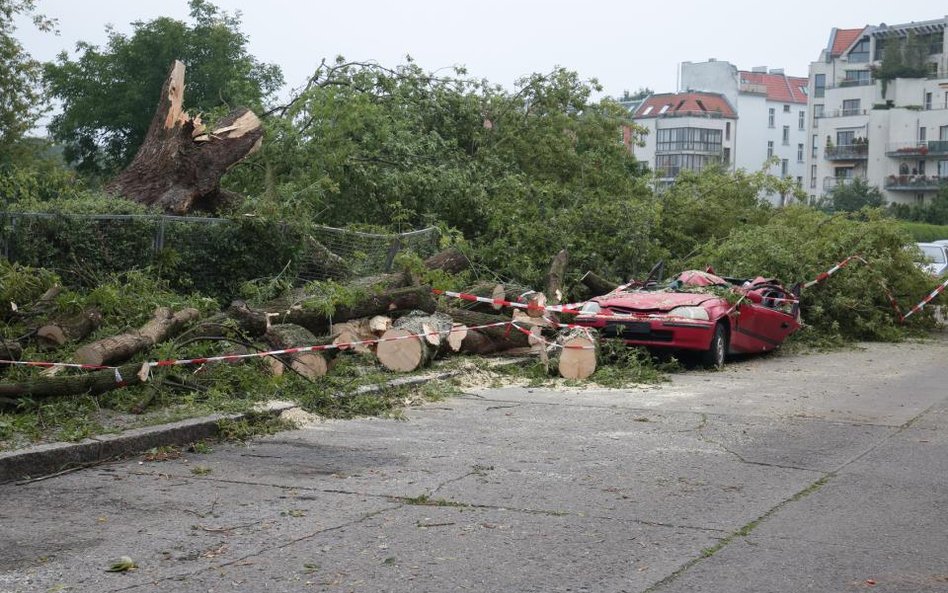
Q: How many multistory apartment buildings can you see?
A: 3